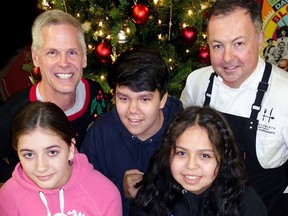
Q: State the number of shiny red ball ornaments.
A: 5